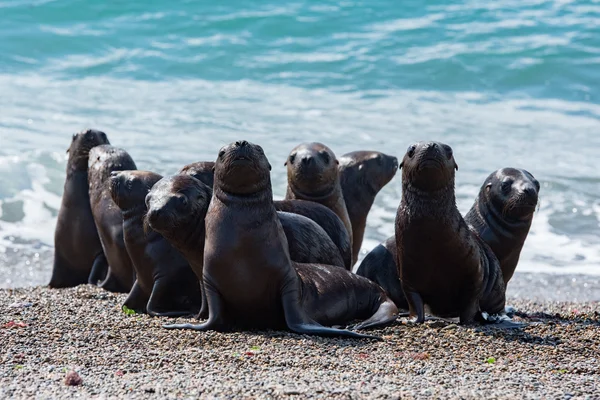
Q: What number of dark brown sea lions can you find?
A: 10